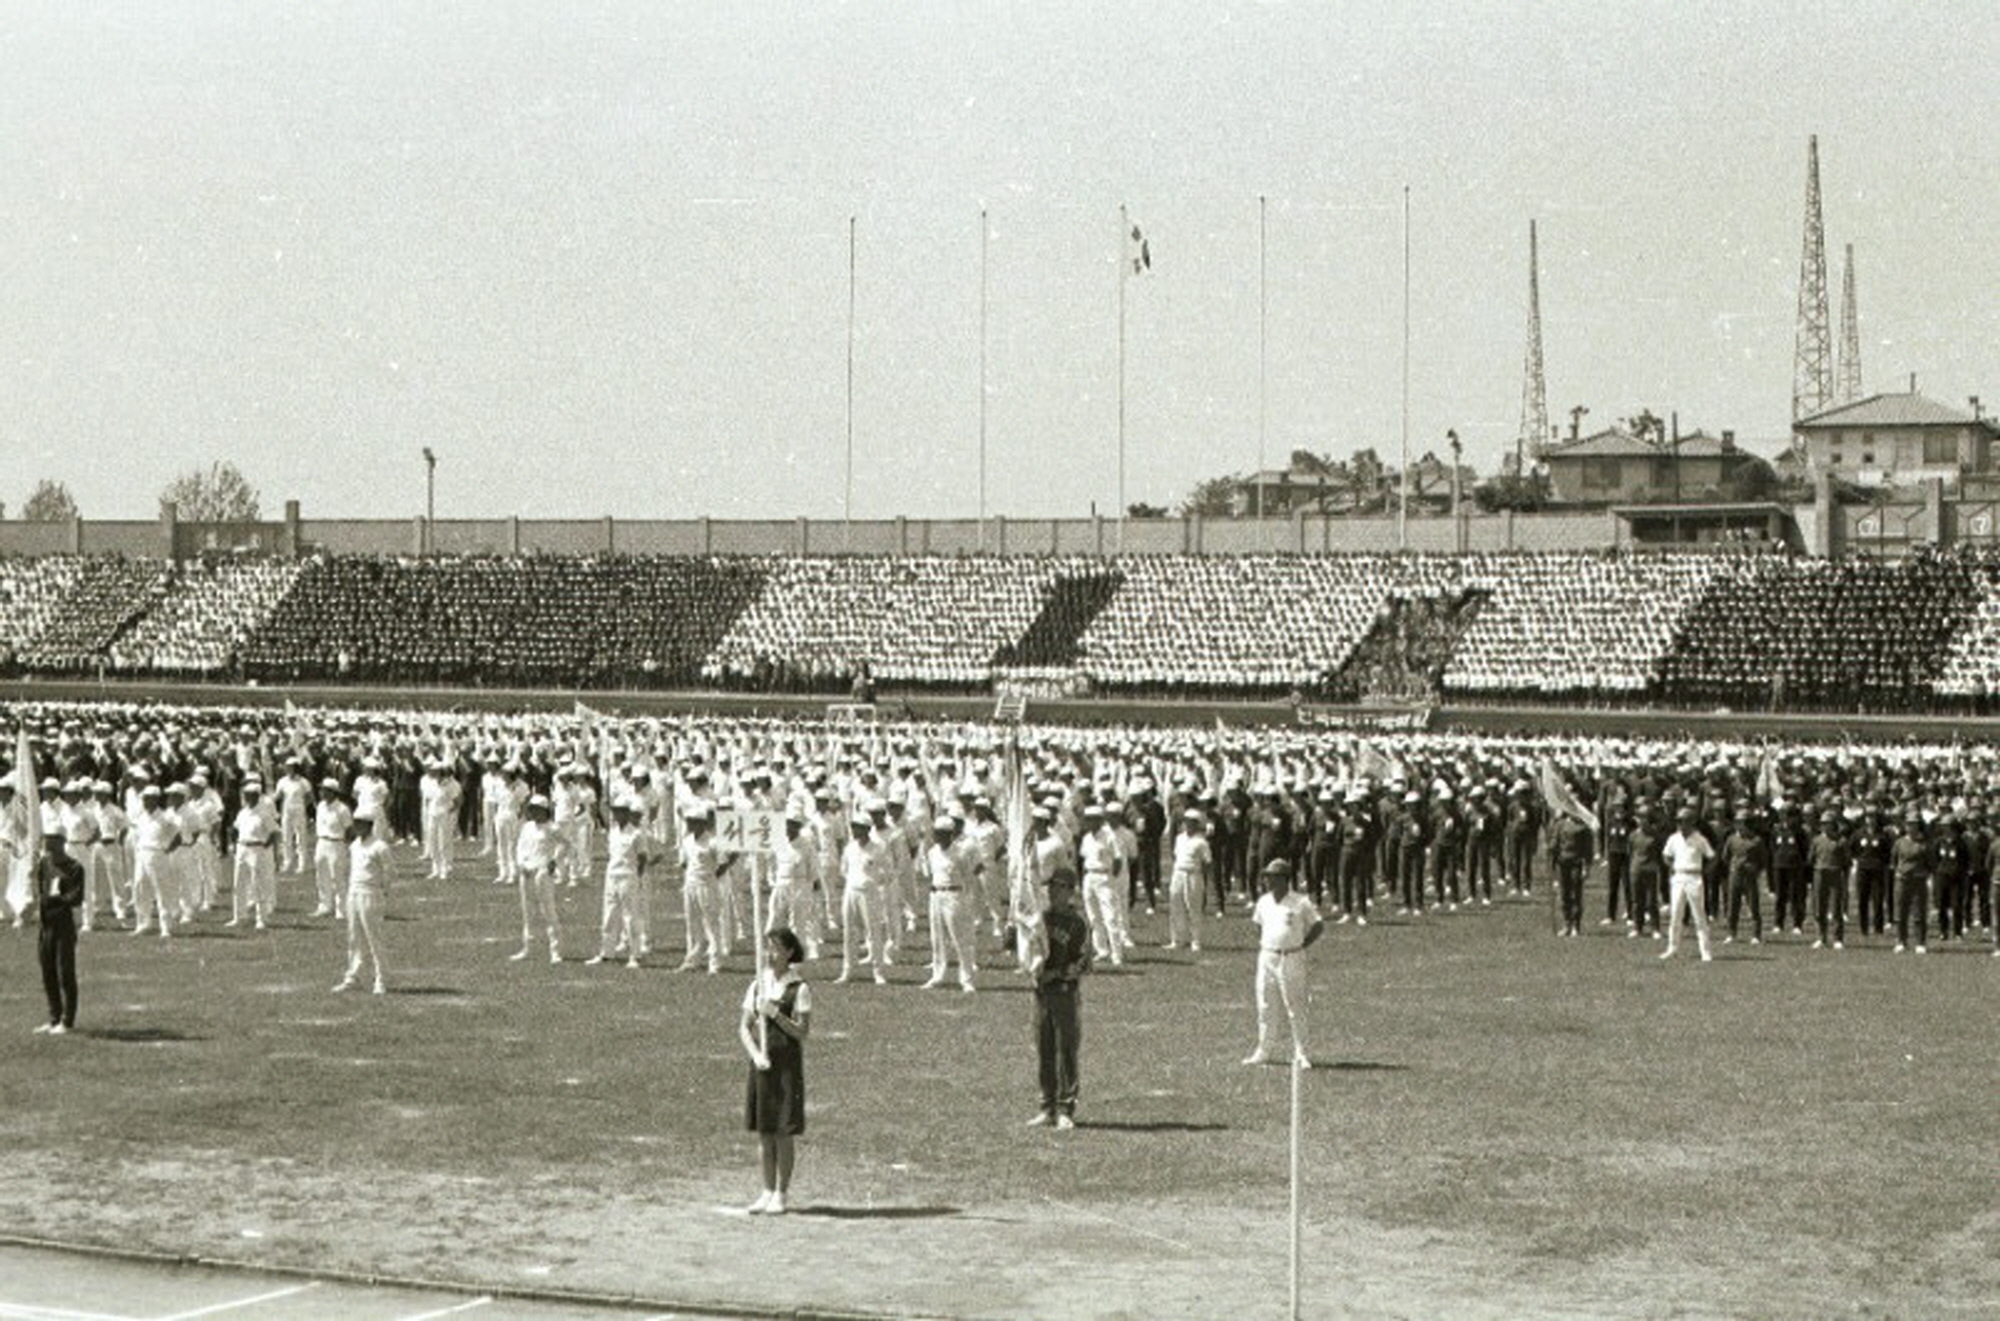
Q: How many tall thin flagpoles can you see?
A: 5